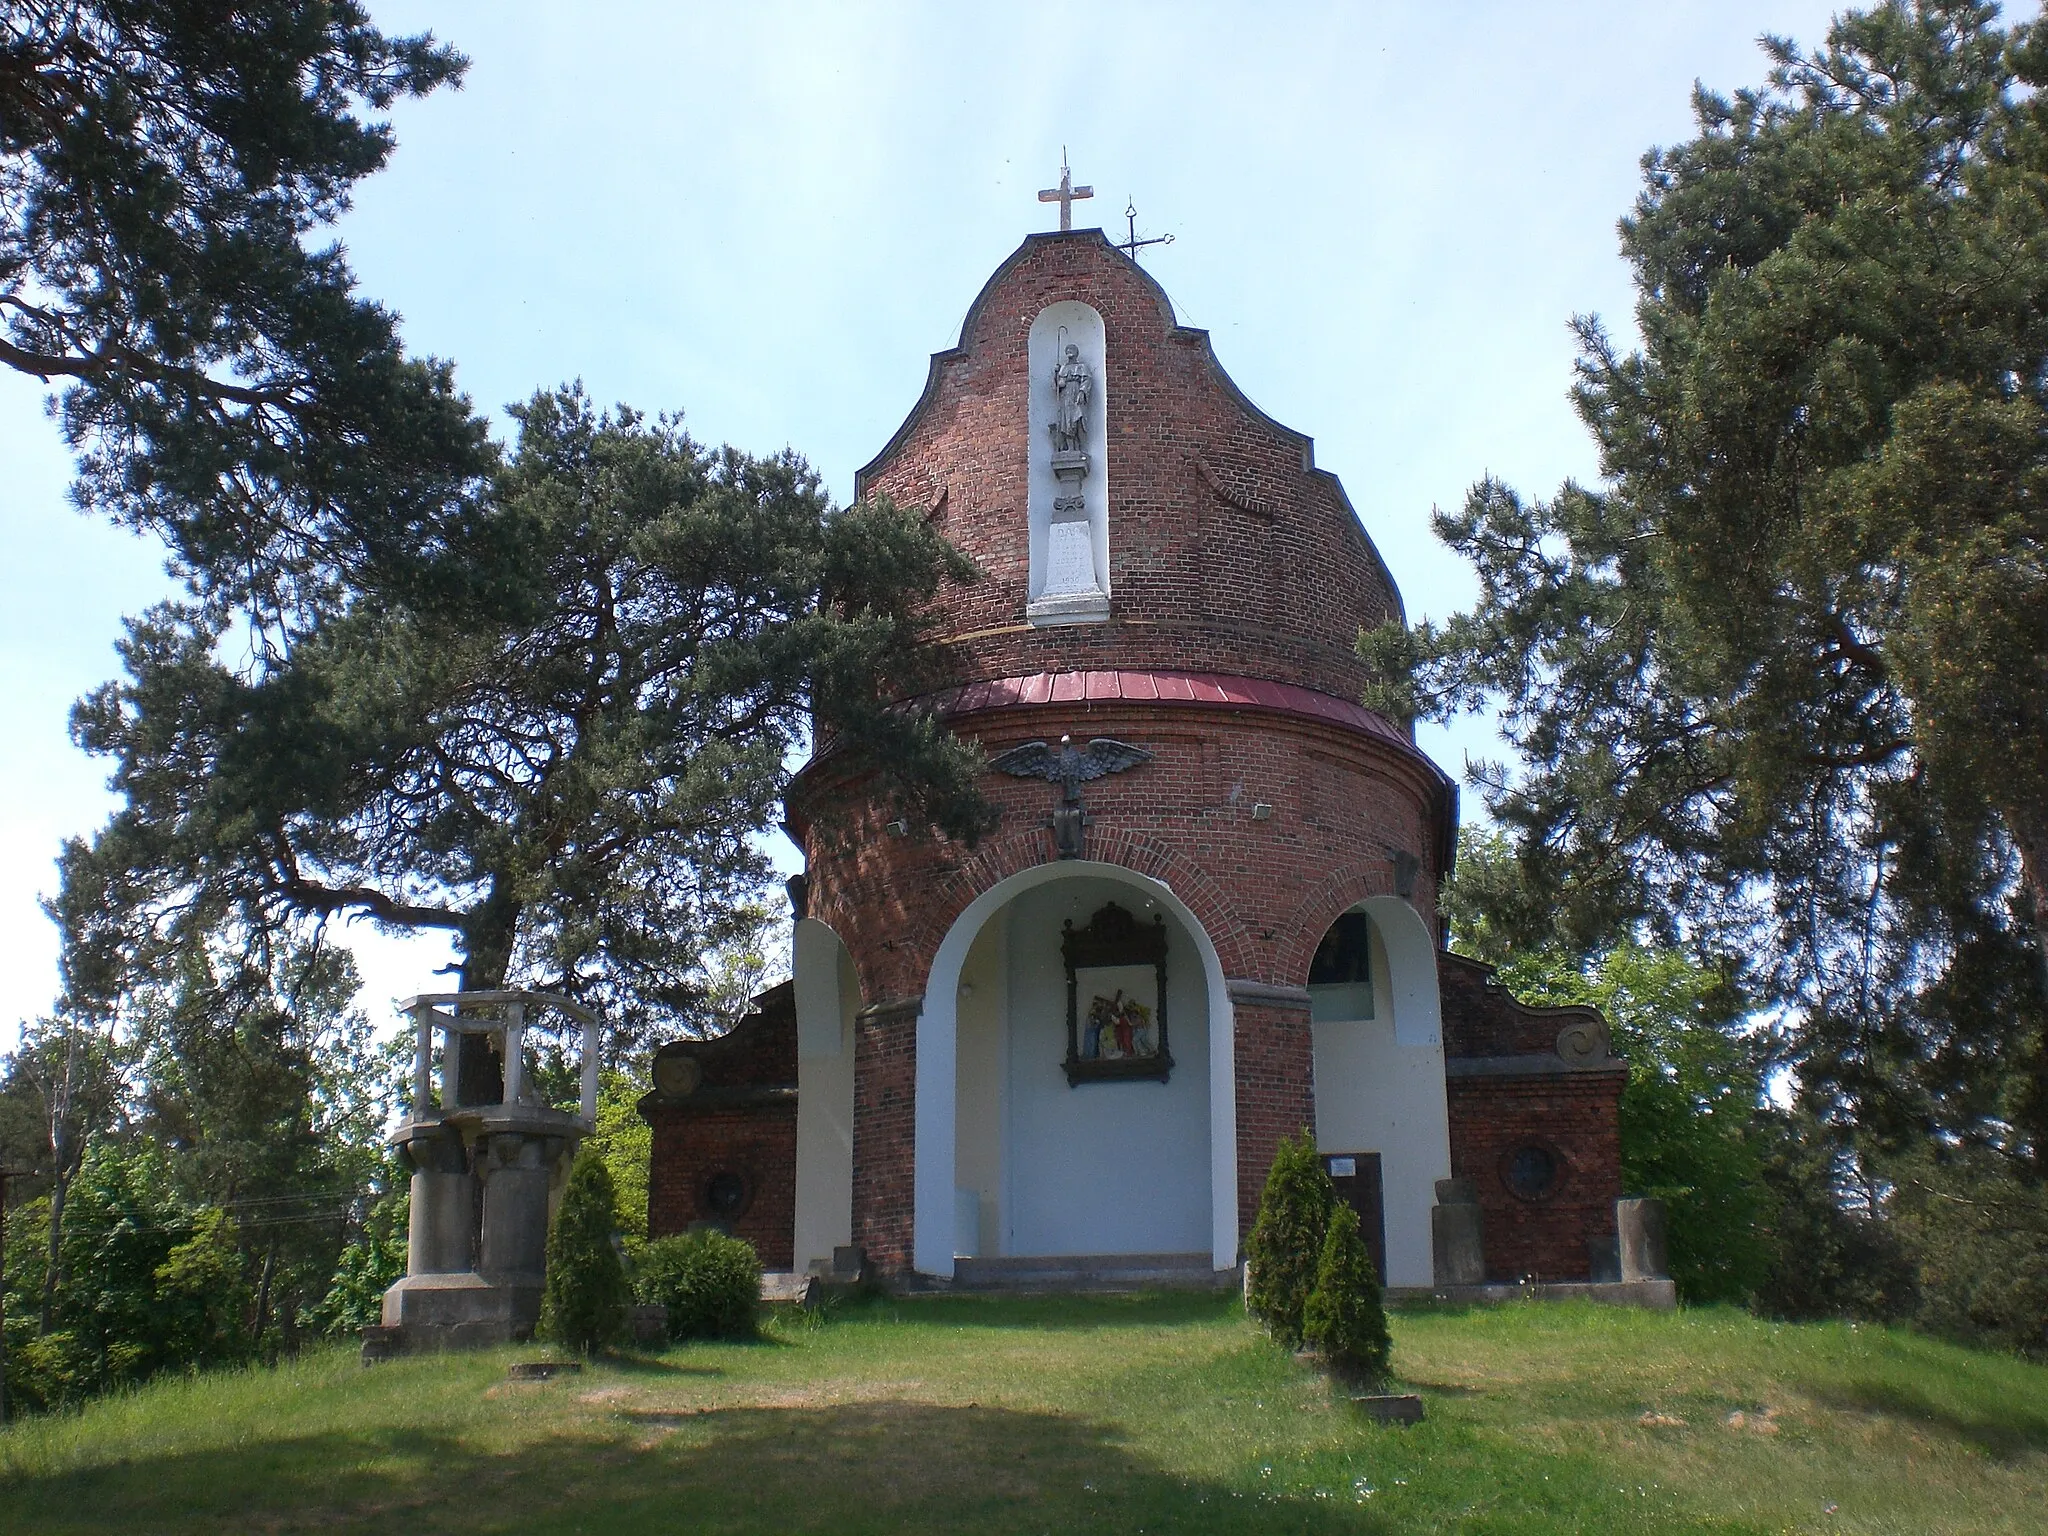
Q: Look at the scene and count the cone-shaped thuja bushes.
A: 3